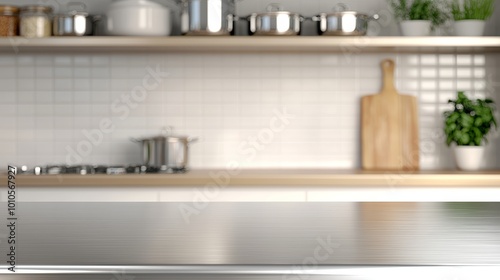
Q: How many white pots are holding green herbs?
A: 3